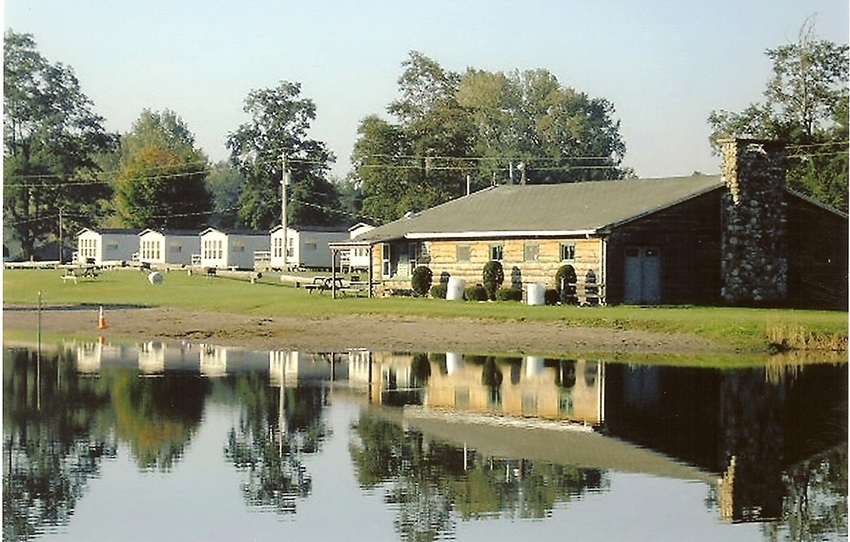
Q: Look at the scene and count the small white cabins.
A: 5